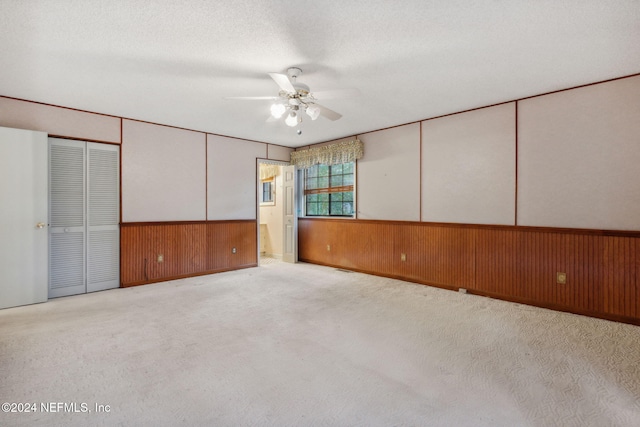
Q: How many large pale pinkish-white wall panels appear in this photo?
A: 5